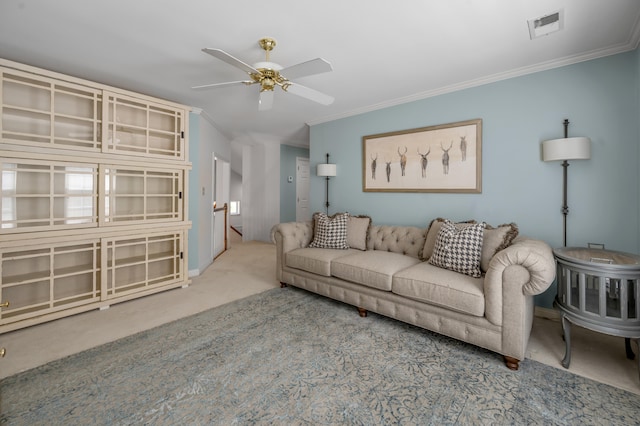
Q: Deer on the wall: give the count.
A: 6